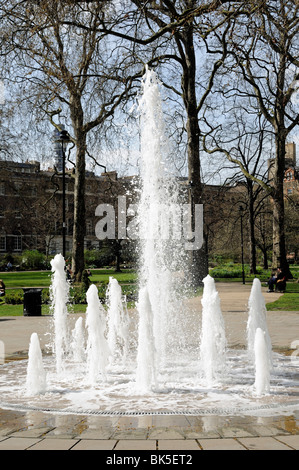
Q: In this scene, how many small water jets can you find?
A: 9